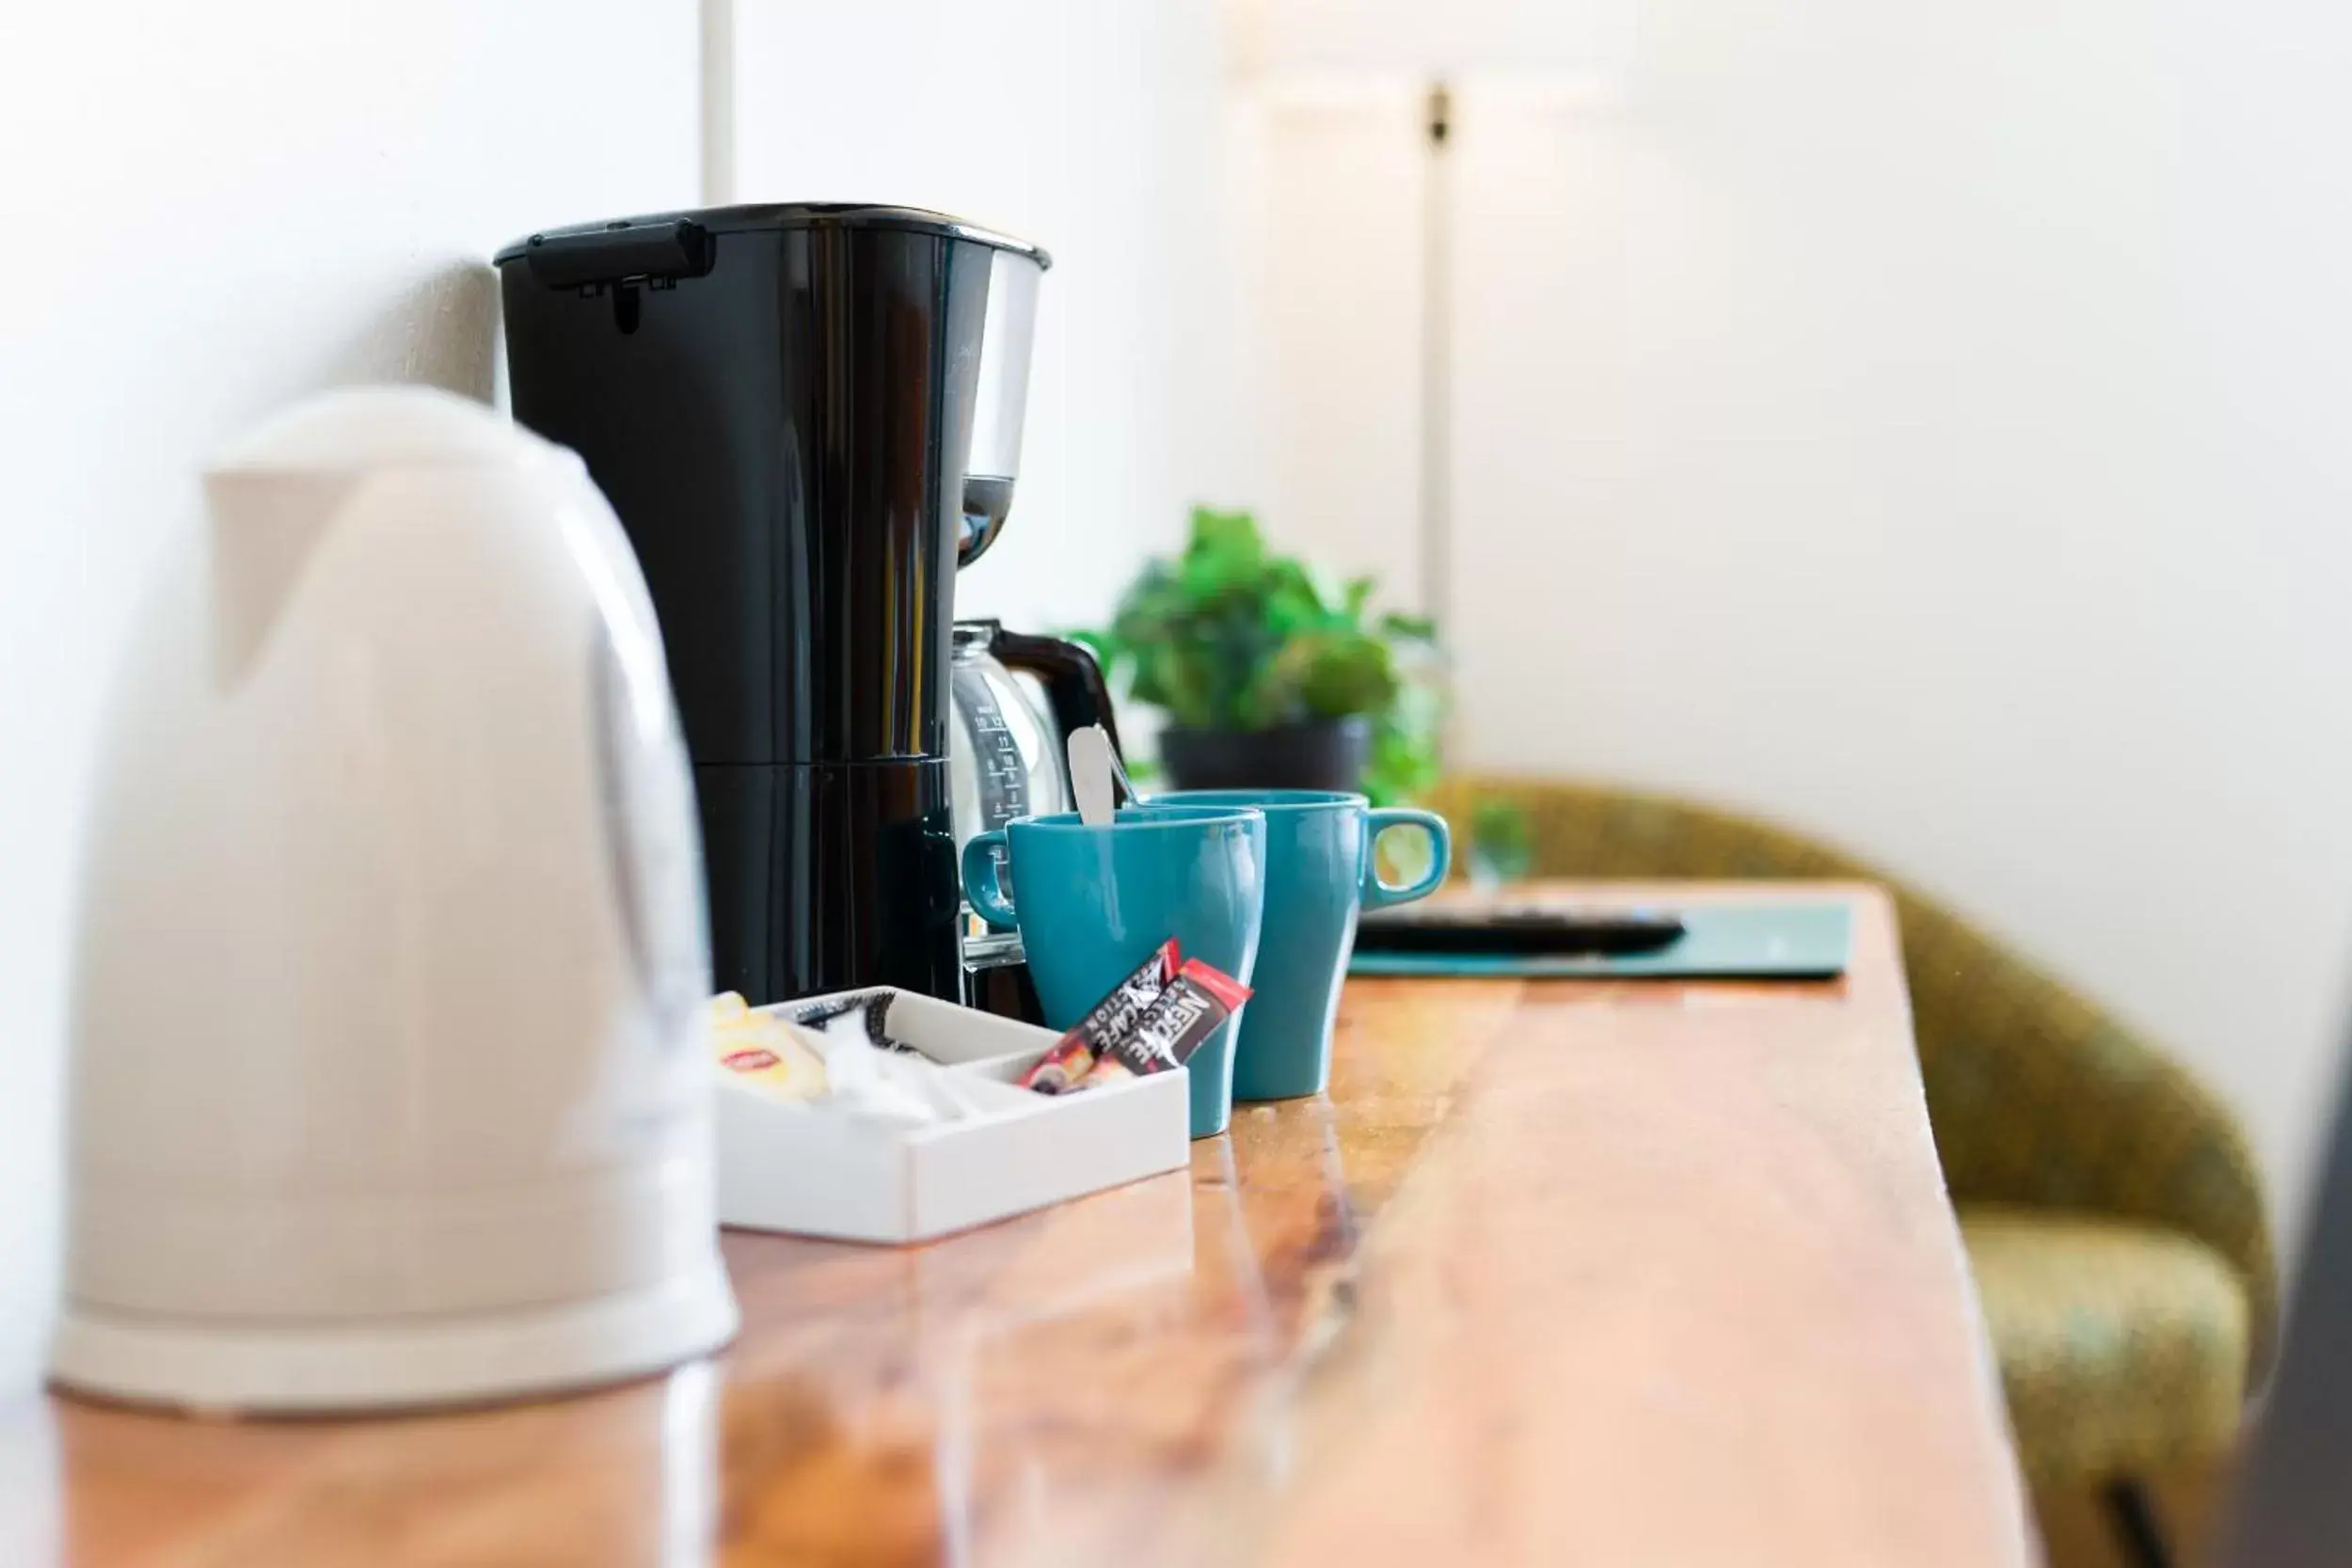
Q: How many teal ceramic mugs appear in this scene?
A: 2